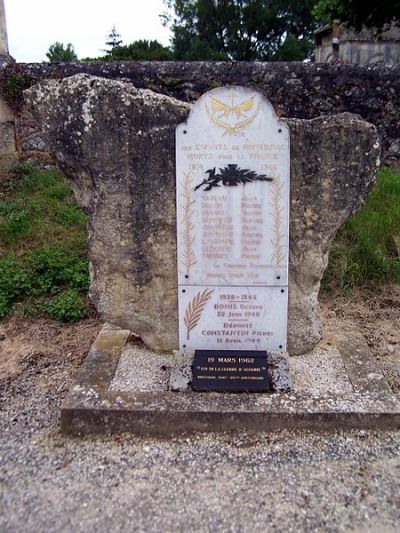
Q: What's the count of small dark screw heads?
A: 8